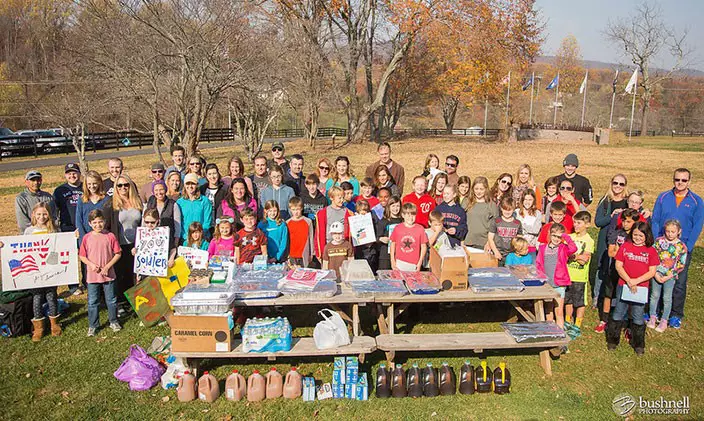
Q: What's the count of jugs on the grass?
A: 14